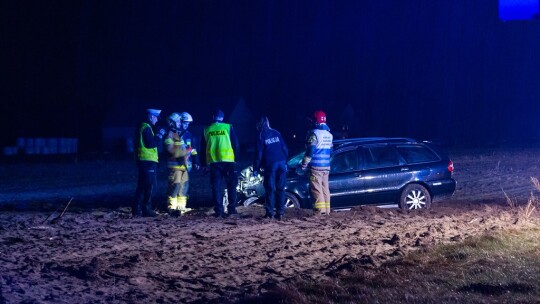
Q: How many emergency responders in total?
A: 6